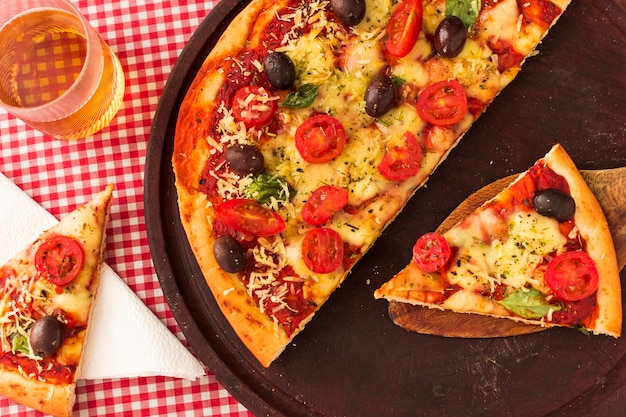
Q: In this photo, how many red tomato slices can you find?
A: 11